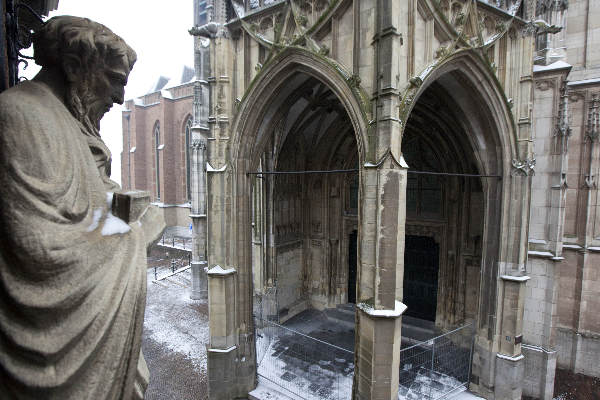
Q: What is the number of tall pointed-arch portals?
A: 2